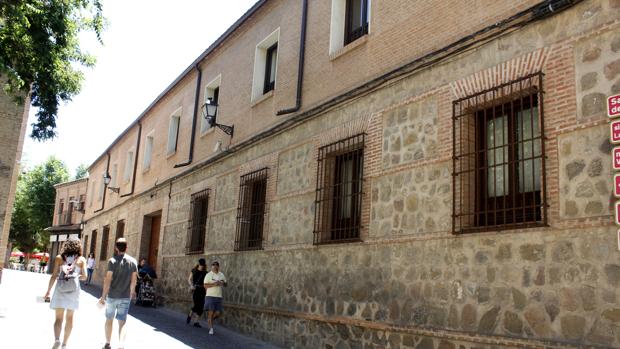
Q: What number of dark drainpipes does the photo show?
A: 4